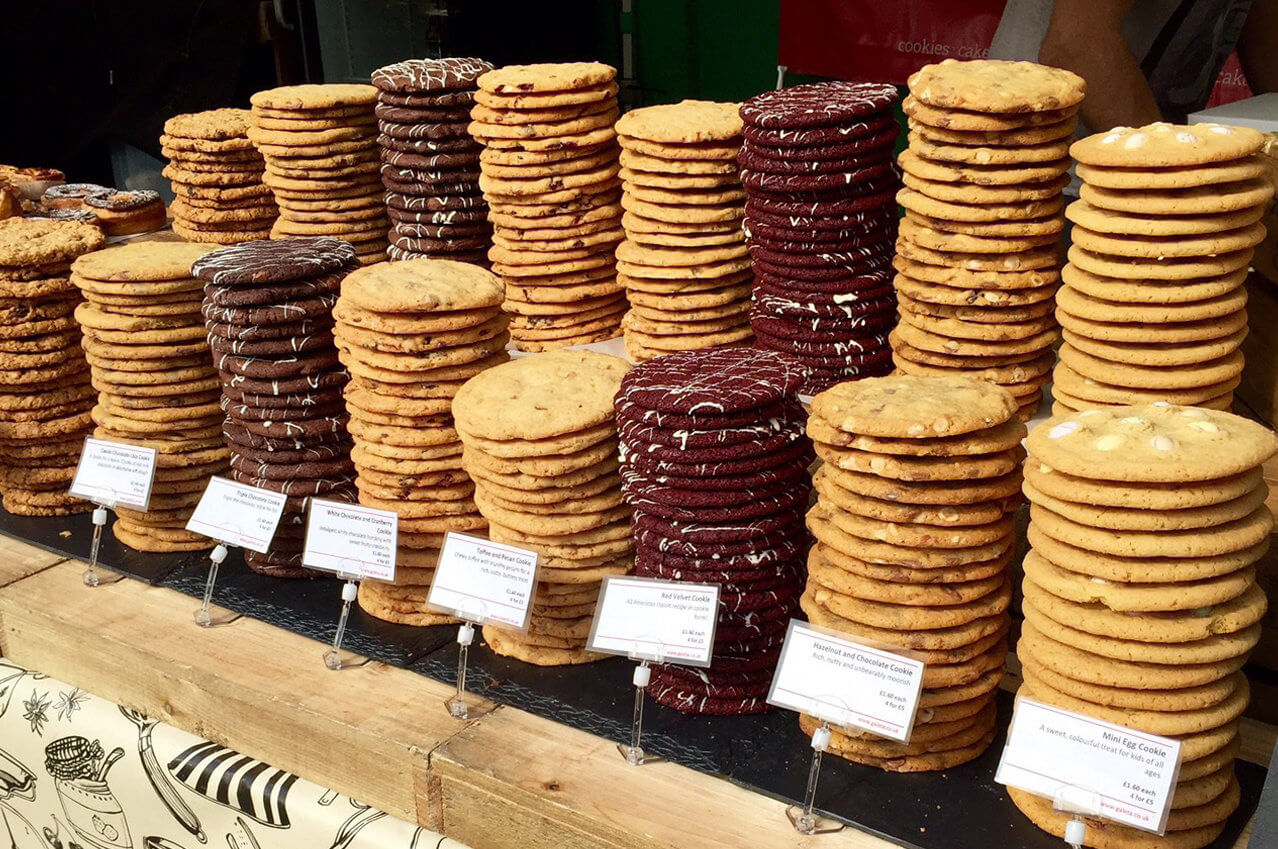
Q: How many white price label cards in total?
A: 7